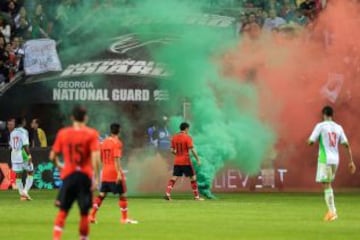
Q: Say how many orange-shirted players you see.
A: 3